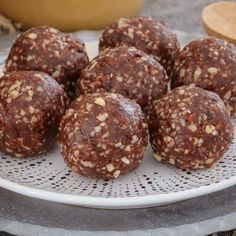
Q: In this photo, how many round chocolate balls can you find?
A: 7